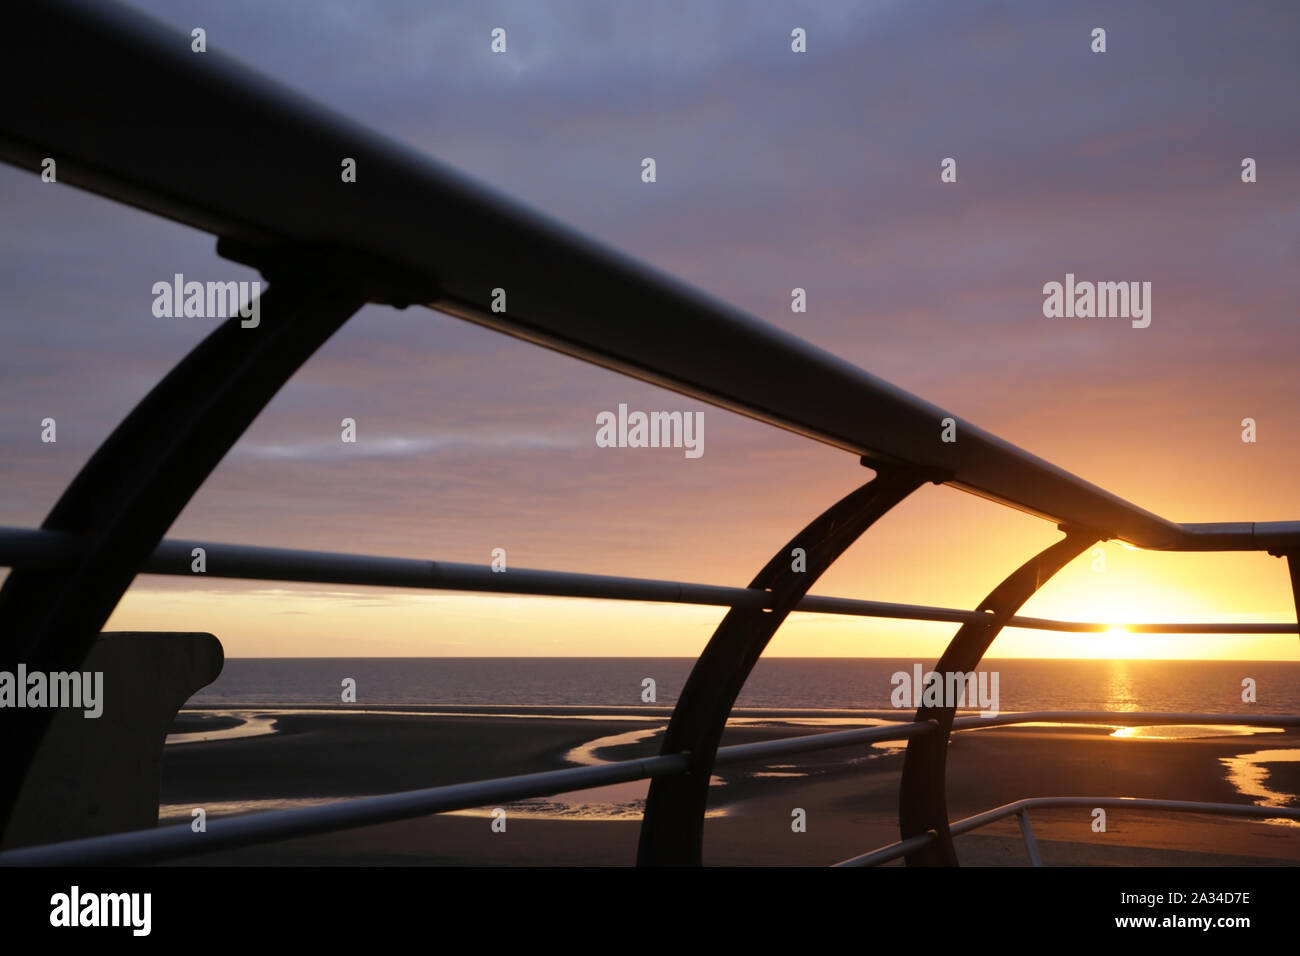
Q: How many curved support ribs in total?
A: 3